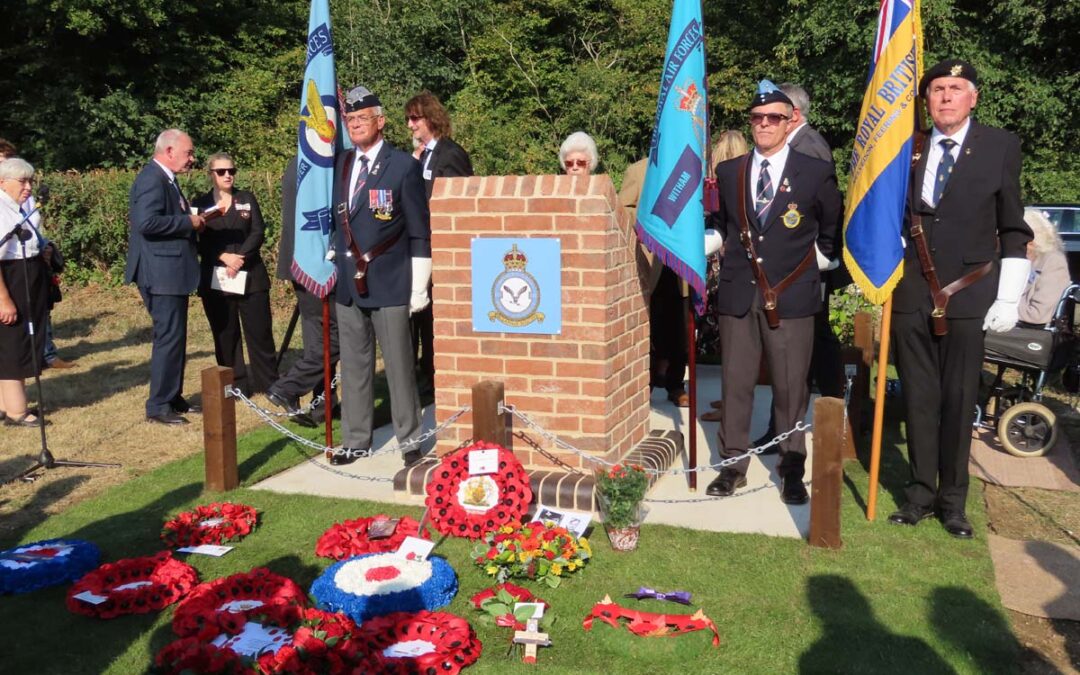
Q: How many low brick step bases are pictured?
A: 1